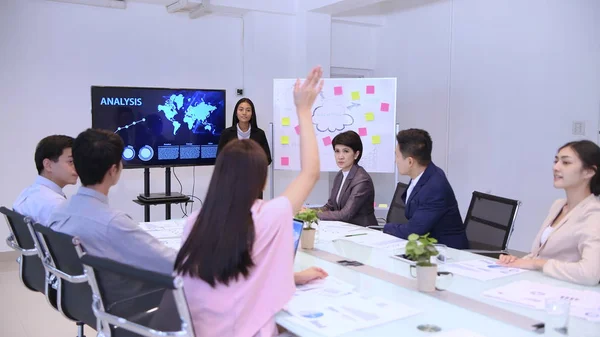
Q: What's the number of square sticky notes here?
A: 12